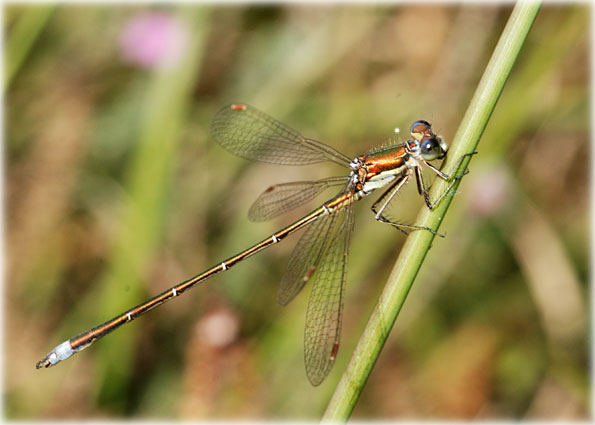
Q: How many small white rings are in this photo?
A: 5